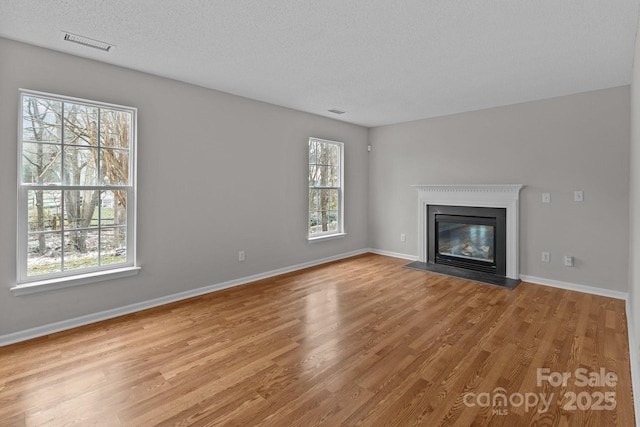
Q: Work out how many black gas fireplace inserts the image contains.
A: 1